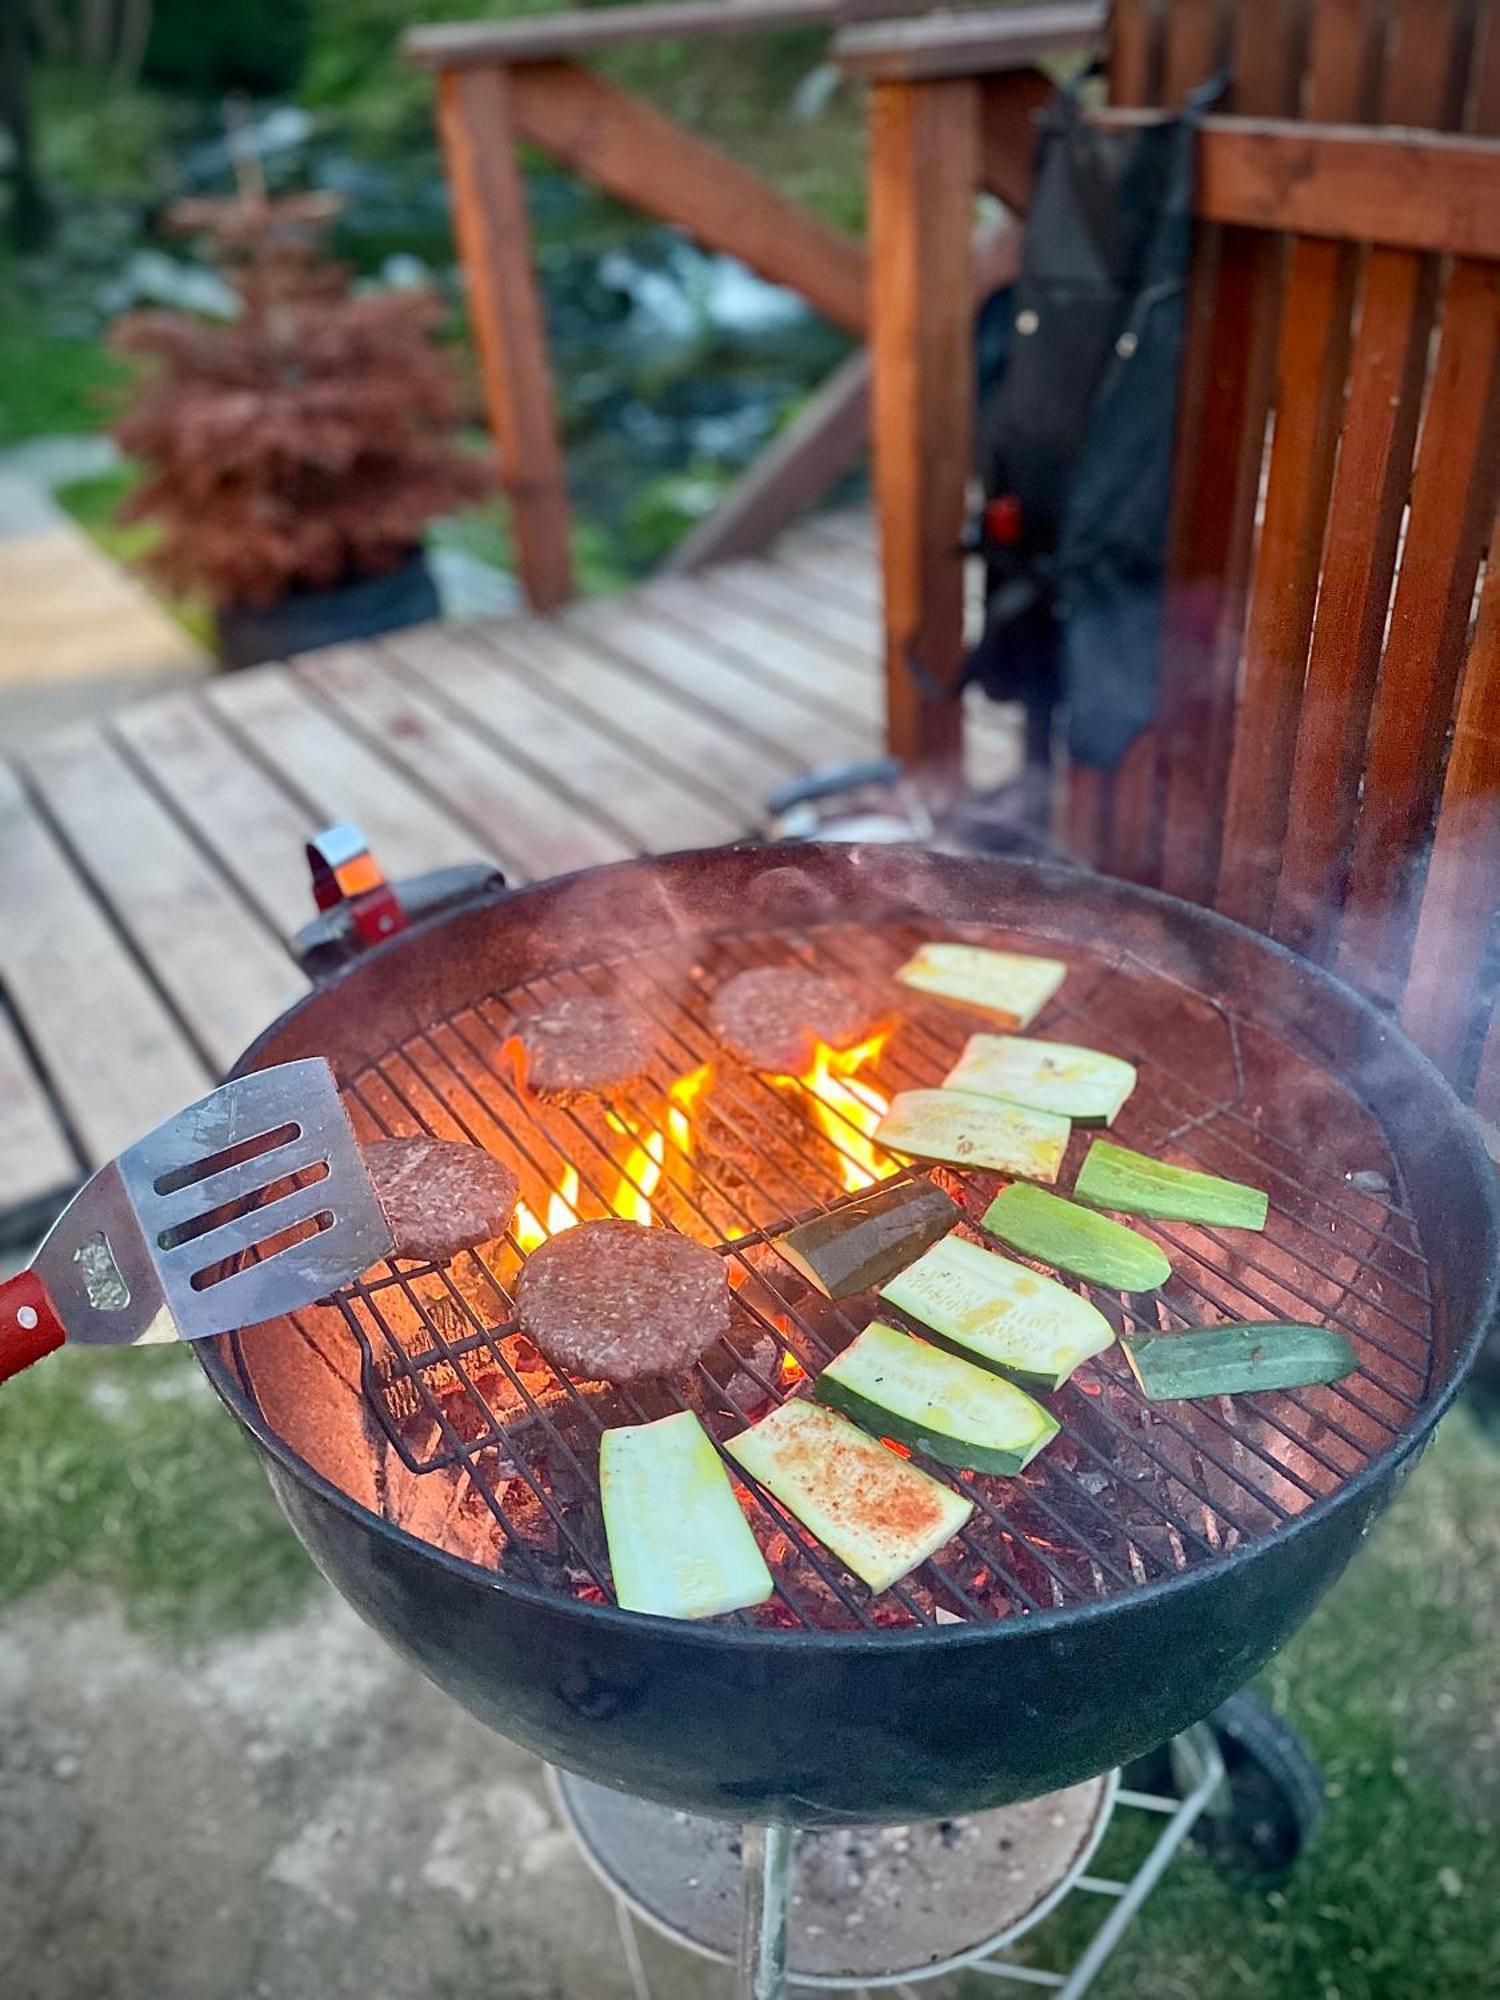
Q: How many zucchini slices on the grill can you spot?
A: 11